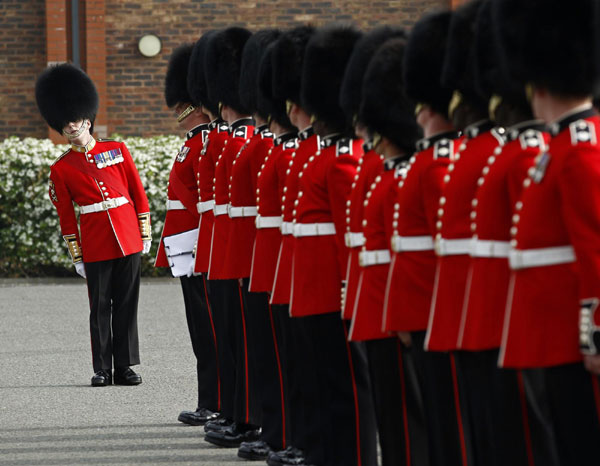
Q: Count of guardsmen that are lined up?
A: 13